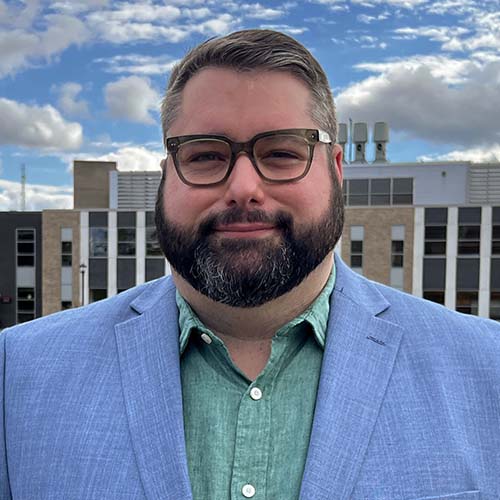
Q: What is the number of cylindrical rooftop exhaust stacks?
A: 3